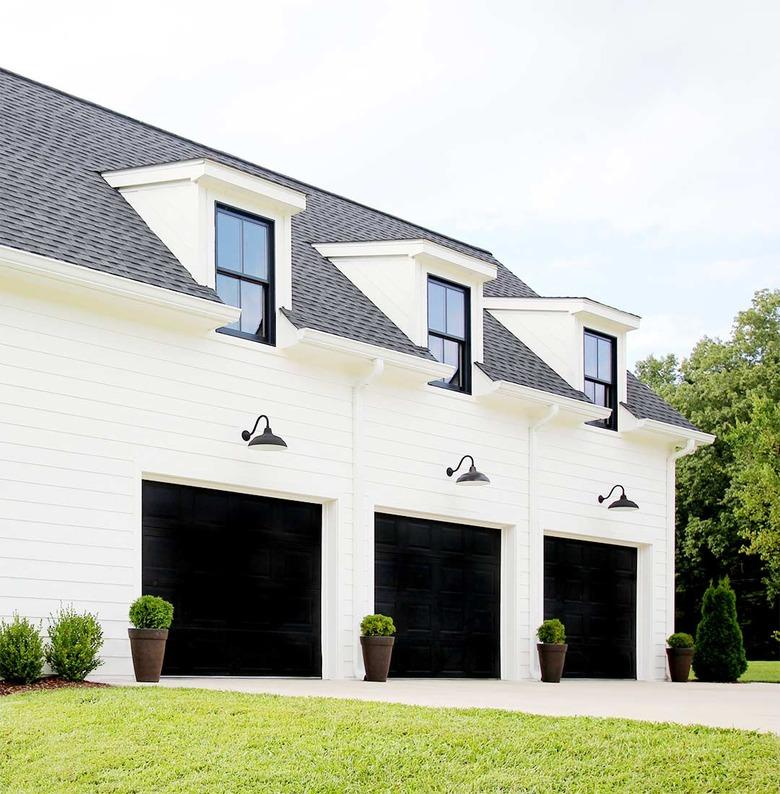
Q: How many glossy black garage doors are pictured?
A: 3